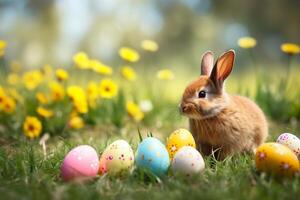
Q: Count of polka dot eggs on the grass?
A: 7